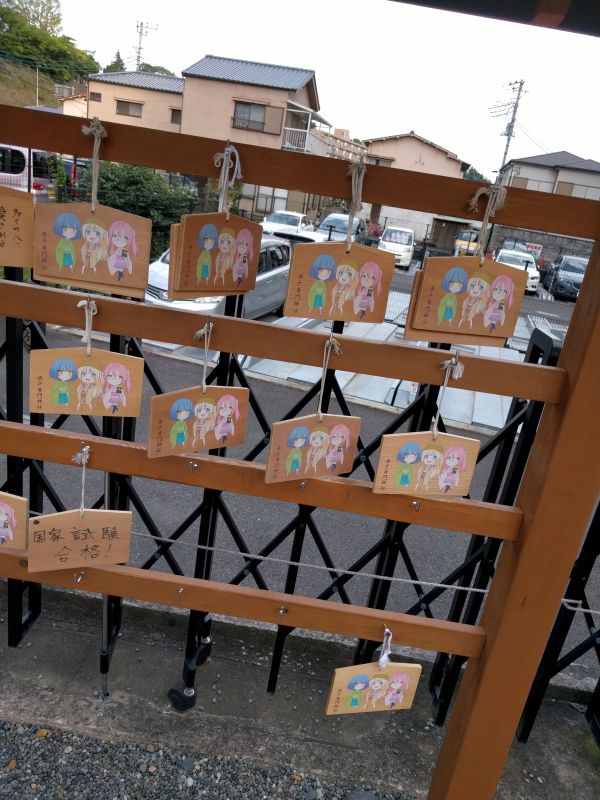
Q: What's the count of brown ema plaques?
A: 12